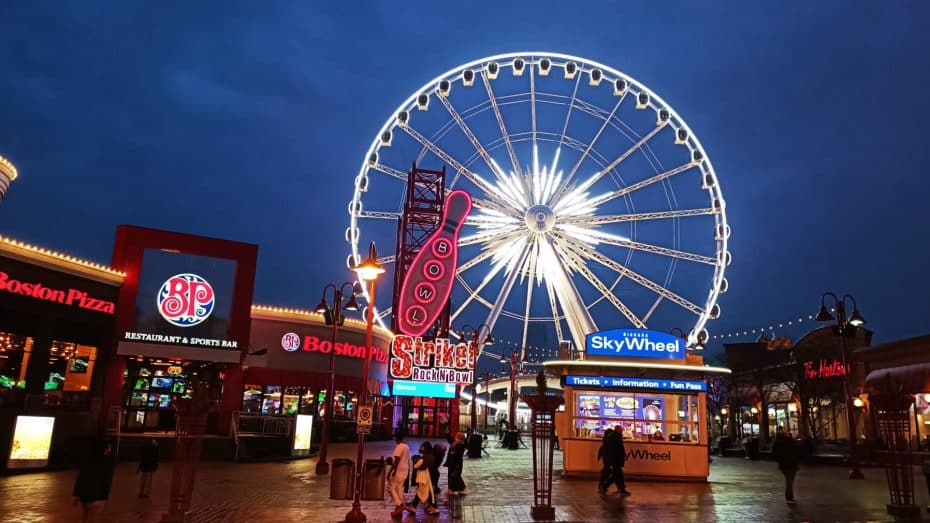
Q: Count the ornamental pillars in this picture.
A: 3